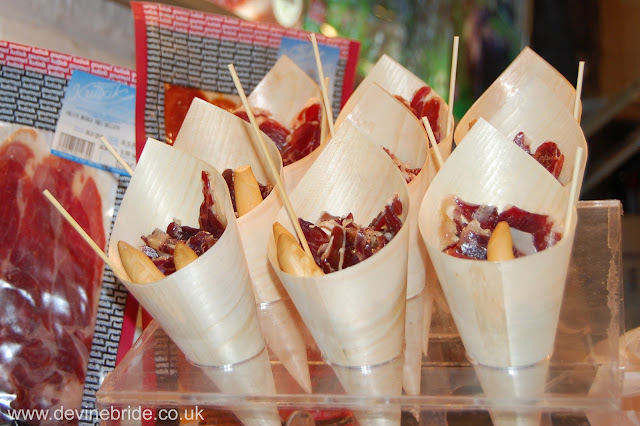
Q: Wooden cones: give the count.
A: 9